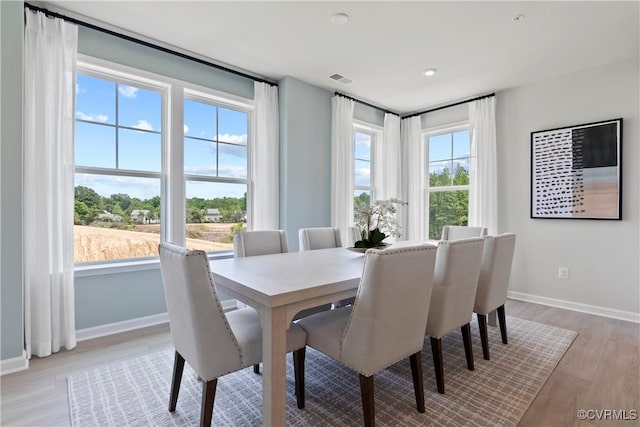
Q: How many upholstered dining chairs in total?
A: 8